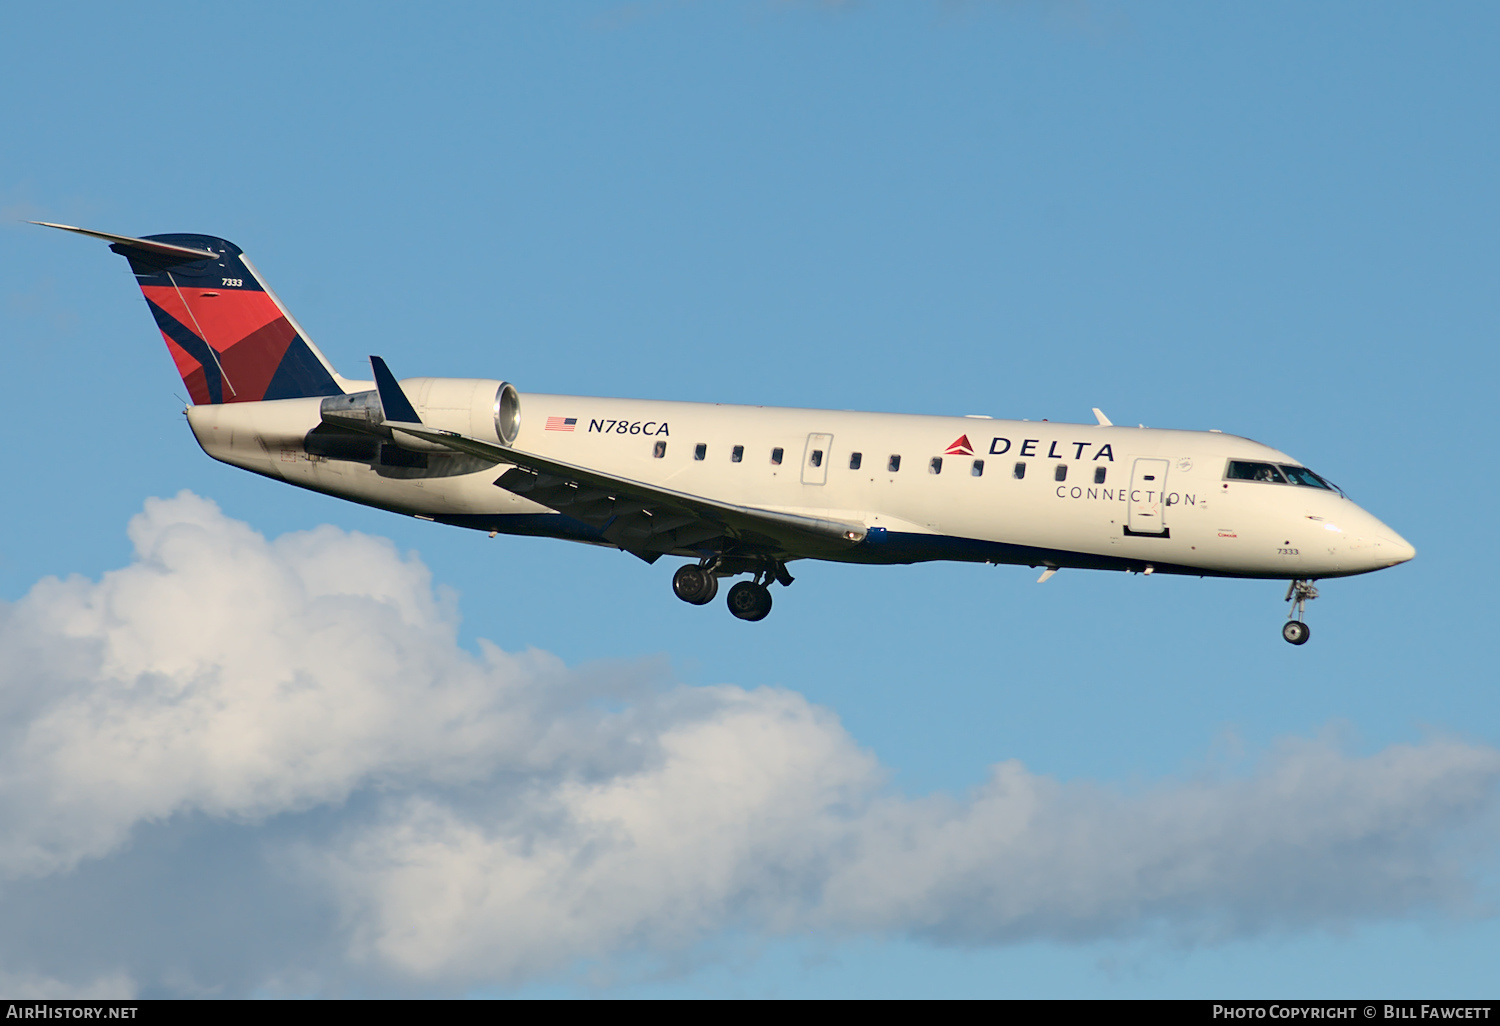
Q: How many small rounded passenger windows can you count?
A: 12